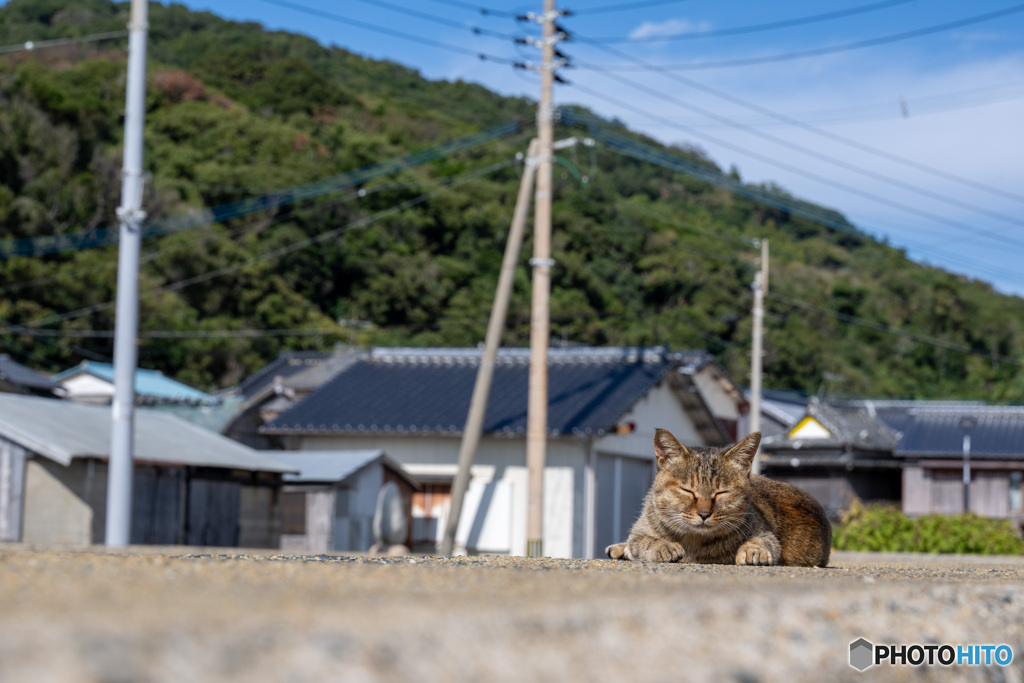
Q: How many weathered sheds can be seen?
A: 2